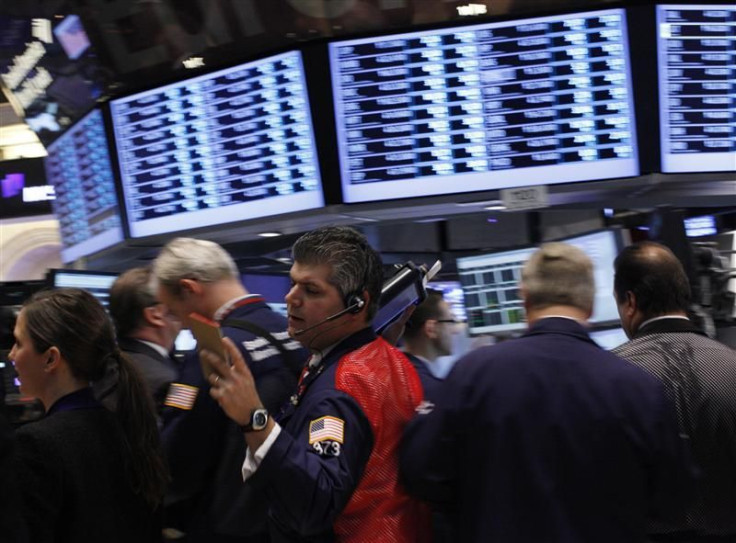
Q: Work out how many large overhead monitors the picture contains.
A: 4